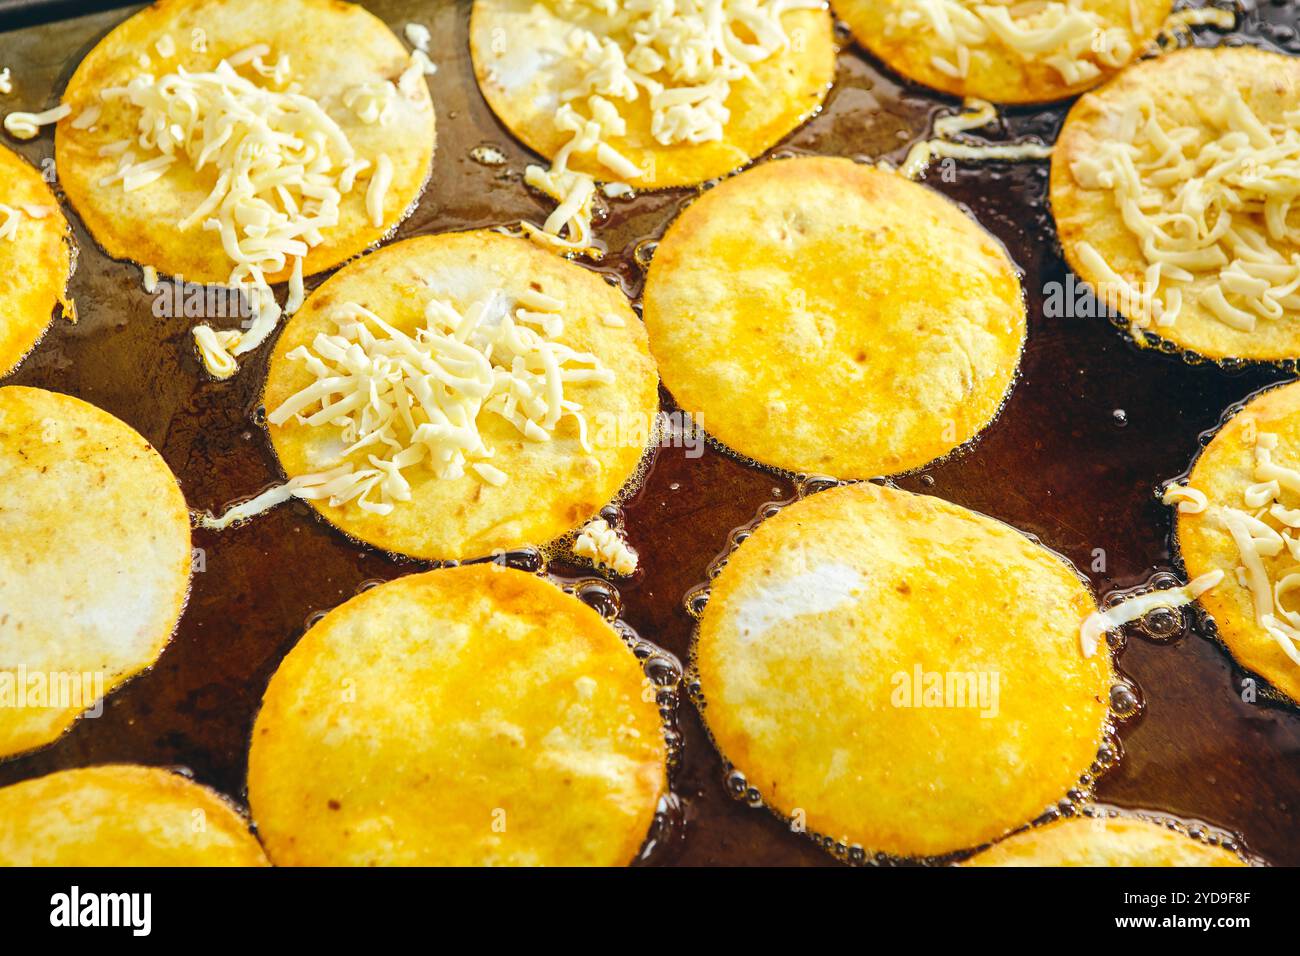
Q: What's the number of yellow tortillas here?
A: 13